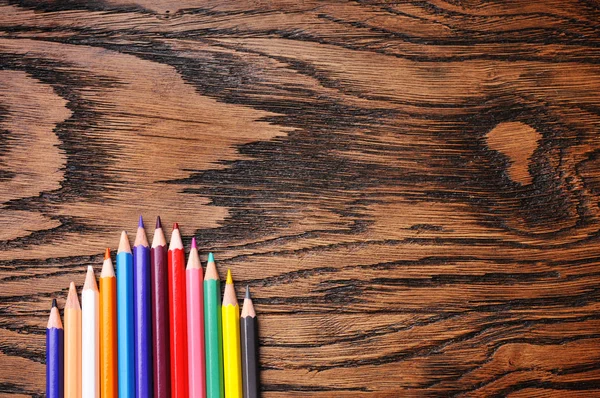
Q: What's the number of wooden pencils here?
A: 12